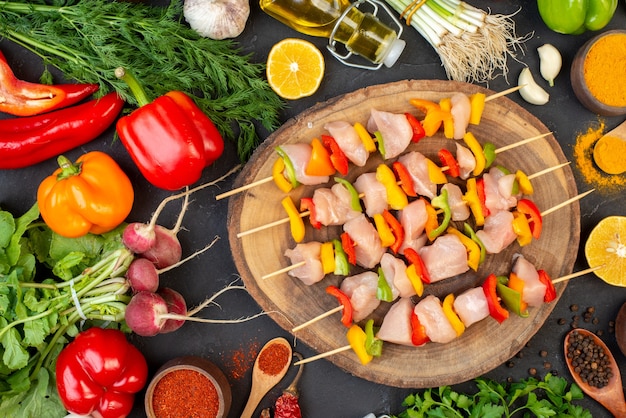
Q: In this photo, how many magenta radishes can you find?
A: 5